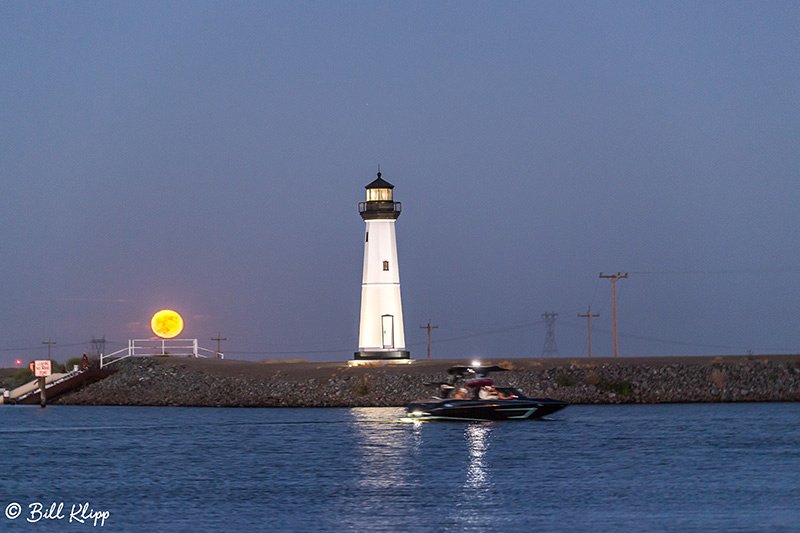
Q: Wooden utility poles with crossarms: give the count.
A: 5